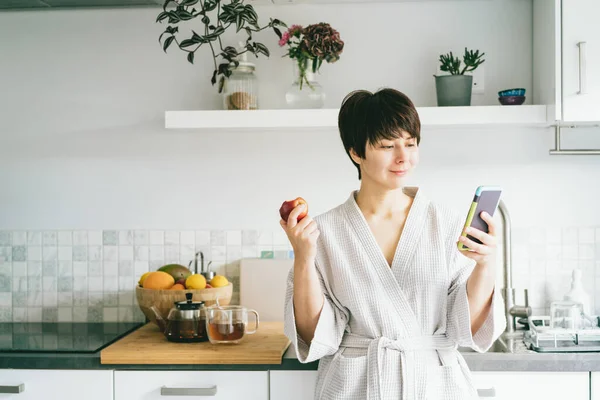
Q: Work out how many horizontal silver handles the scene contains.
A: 3